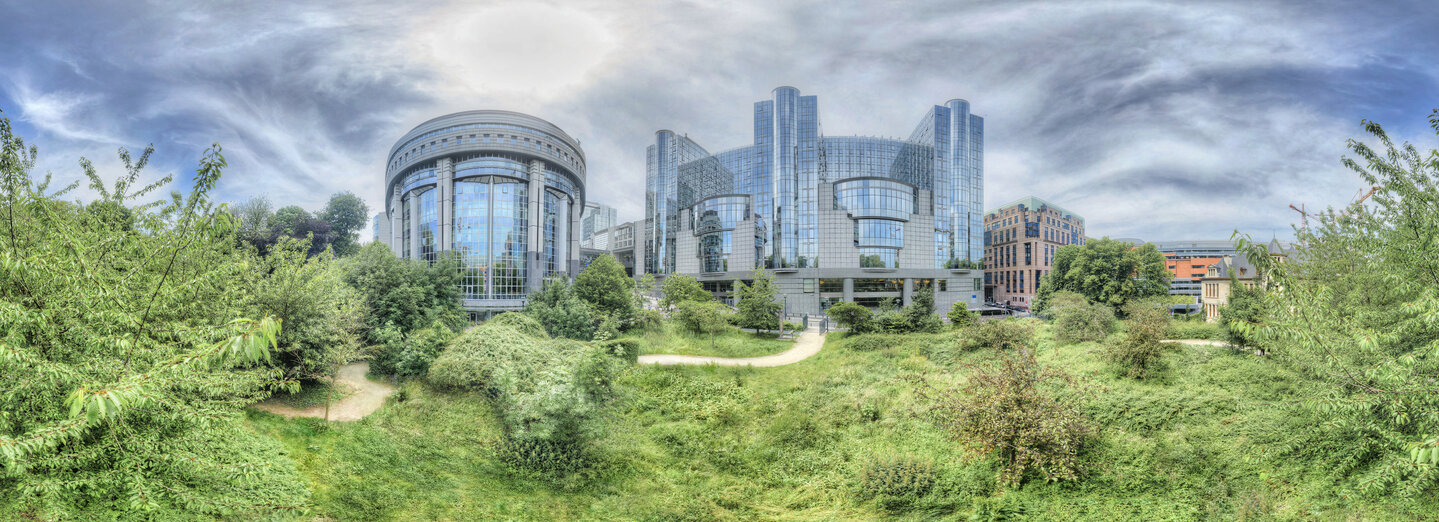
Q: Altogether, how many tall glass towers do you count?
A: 3